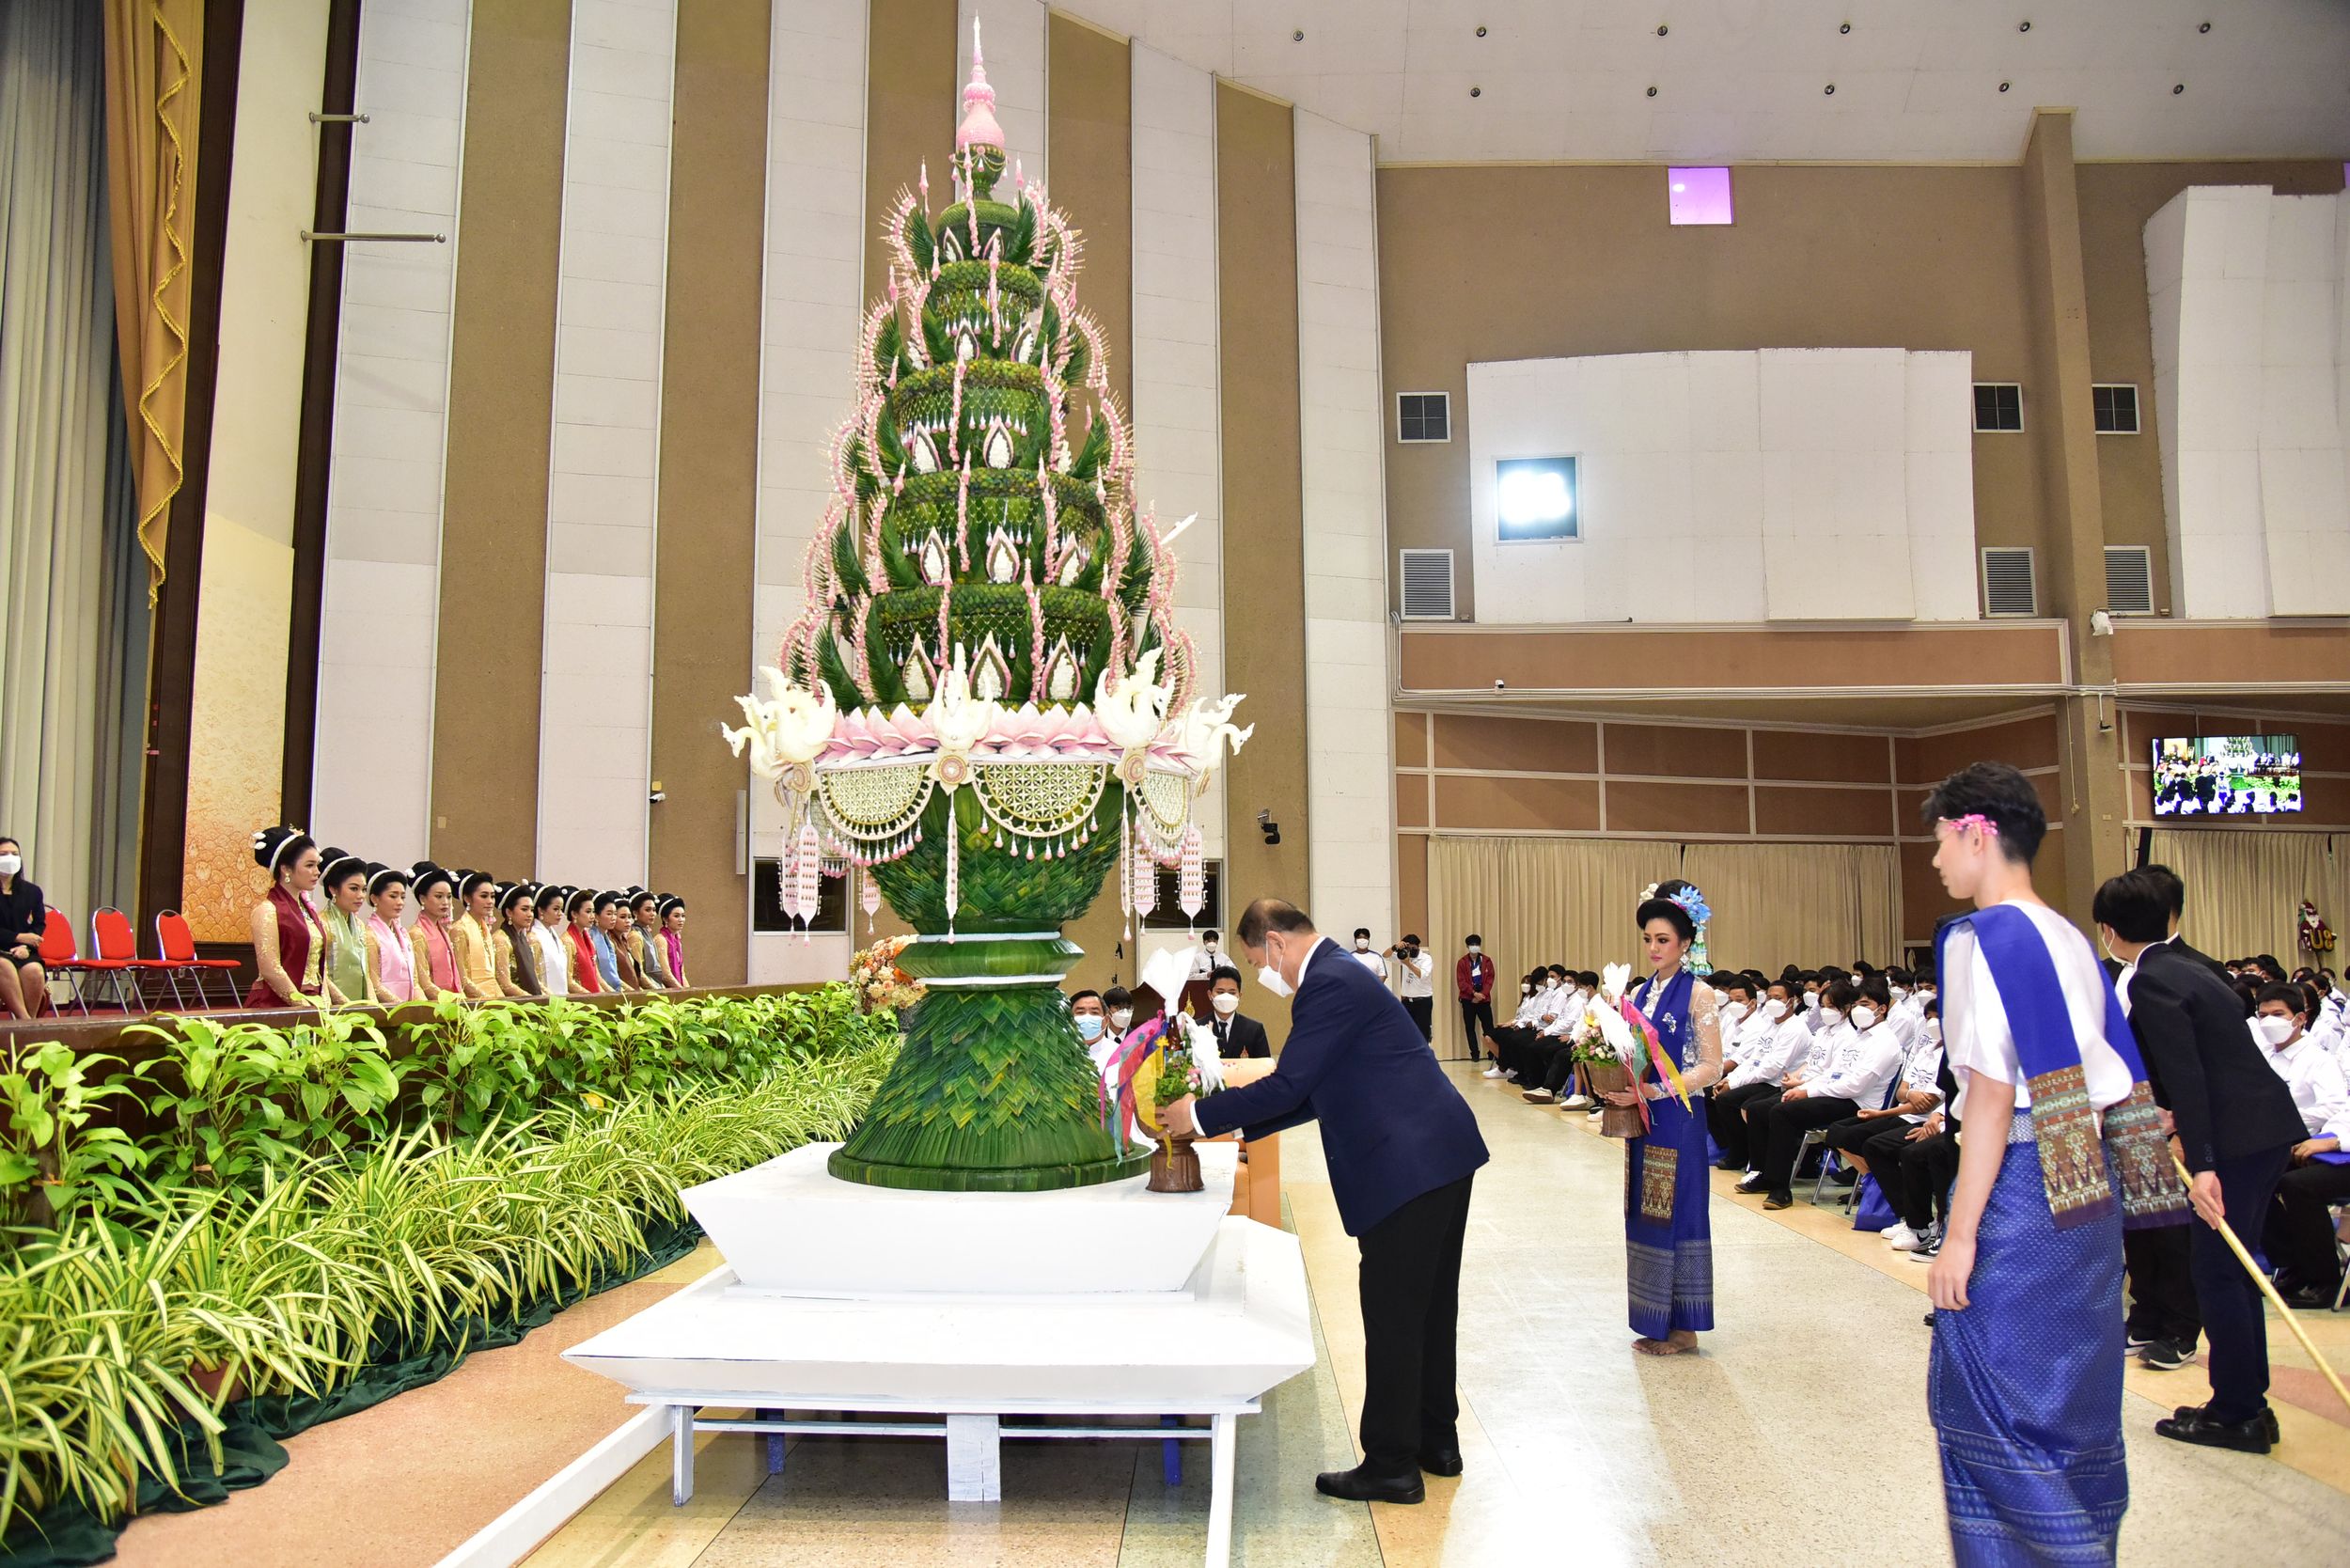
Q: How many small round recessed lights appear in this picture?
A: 11